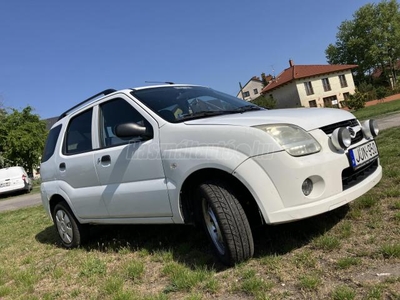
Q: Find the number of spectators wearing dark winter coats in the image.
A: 0